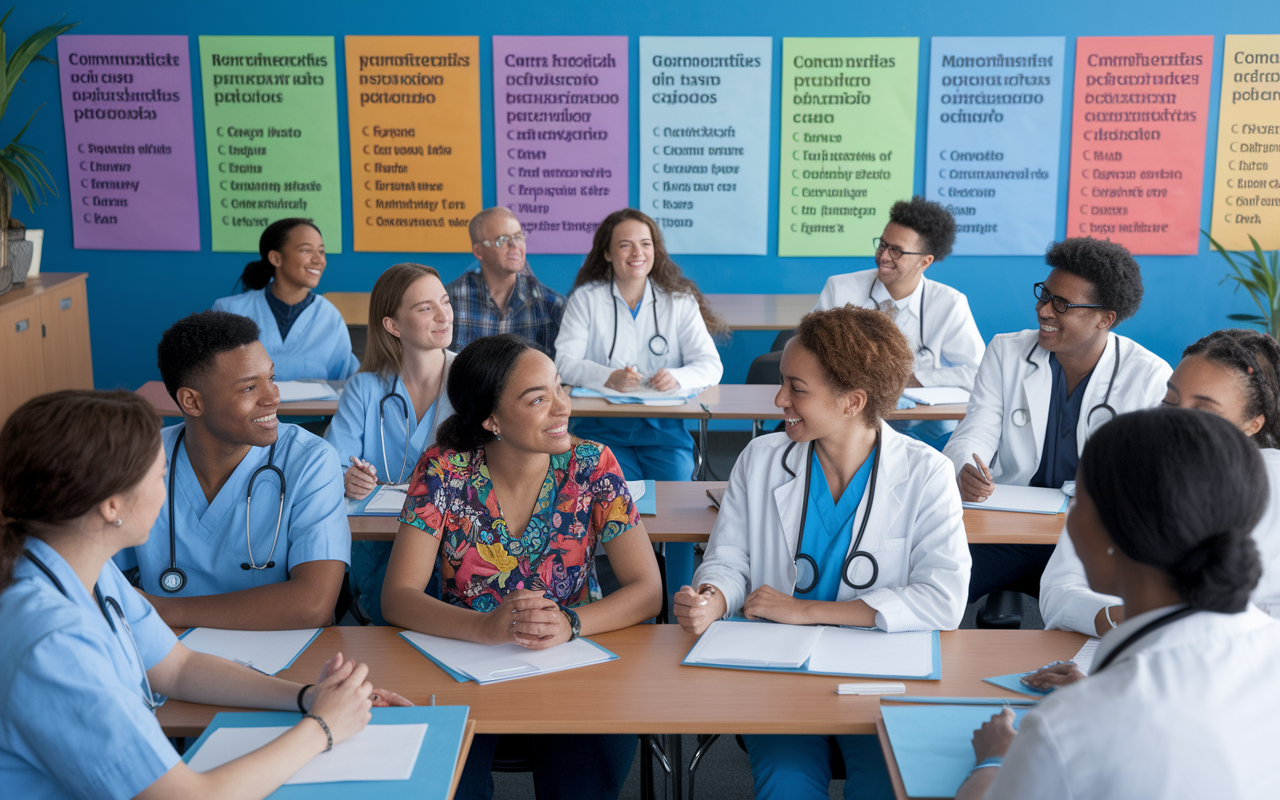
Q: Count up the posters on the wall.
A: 9